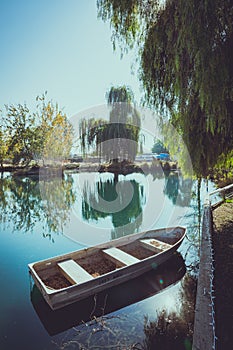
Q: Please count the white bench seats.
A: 3